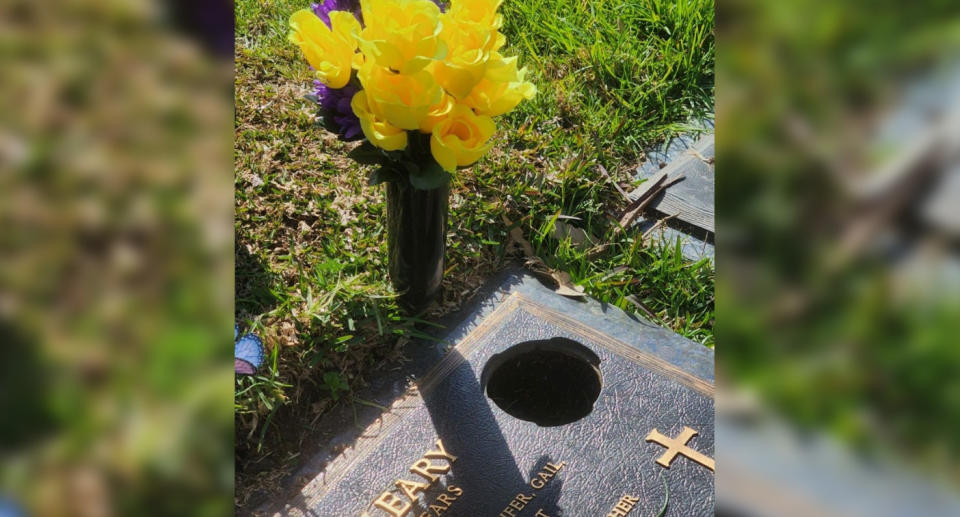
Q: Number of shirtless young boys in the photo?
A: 0